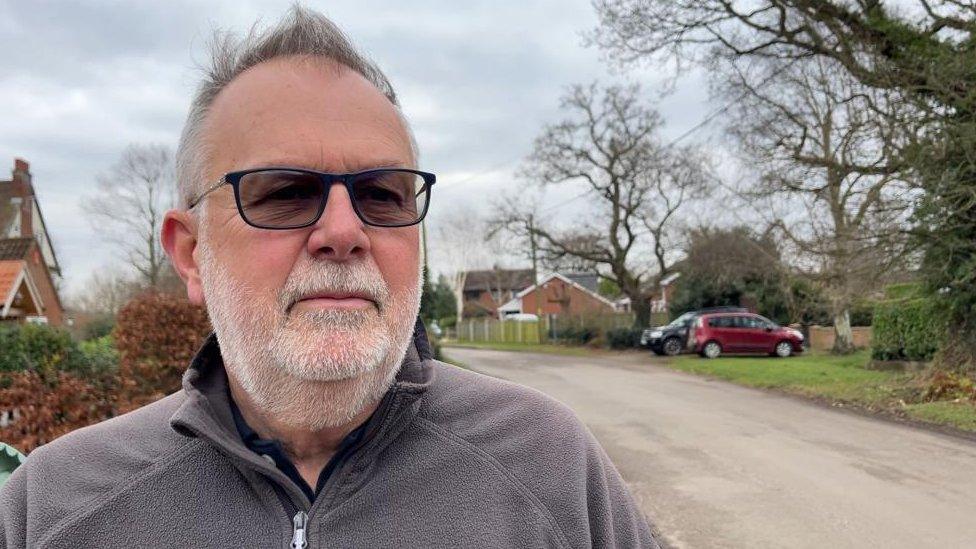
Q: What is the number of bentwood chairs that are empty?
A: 0